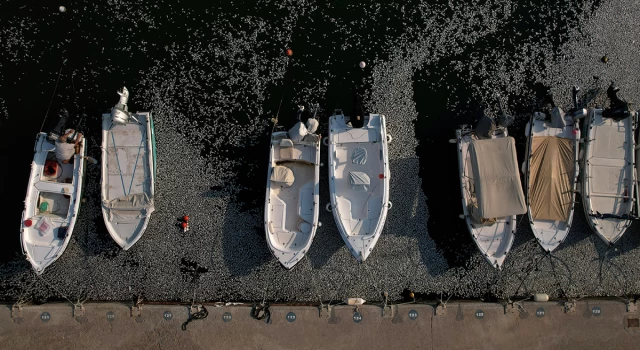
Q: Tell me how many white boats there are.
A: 7